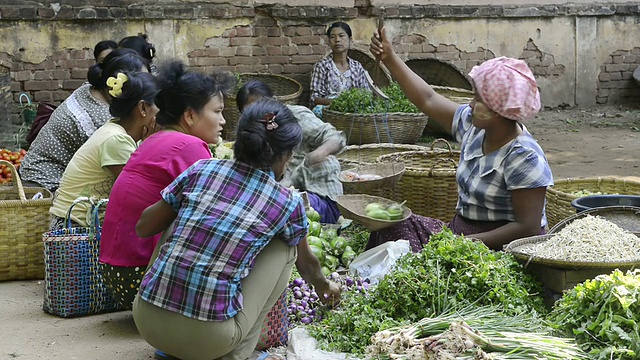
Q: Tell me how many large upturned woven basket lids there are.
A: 2